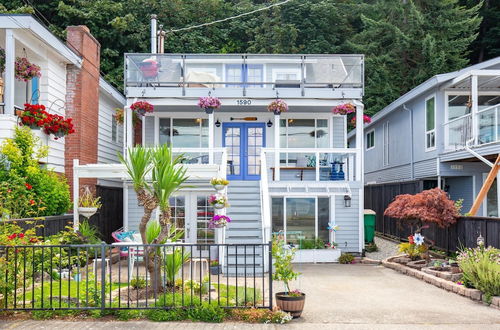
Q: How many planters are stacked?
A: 3